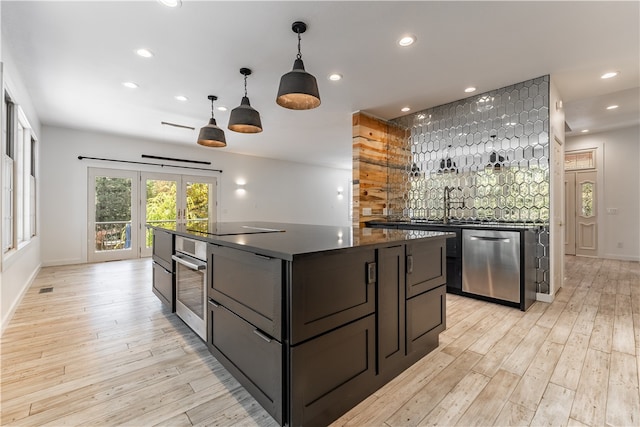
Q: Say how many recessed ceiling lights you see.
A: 12